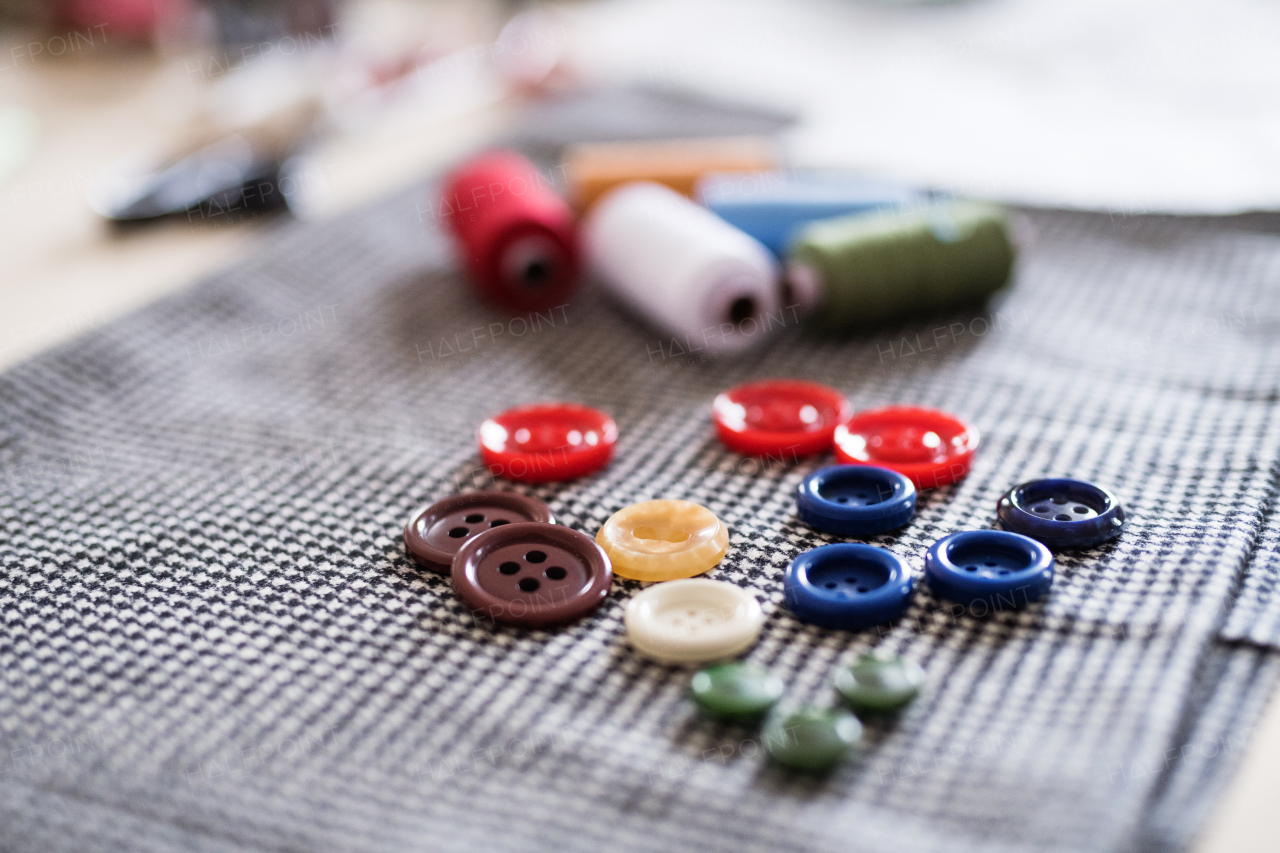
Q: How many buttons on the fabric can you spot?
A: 14